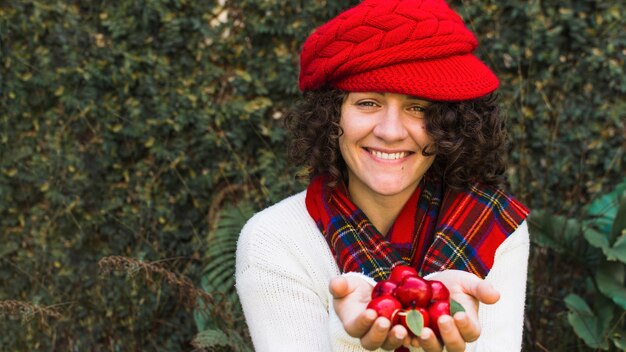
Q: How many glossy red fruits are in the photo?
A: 7